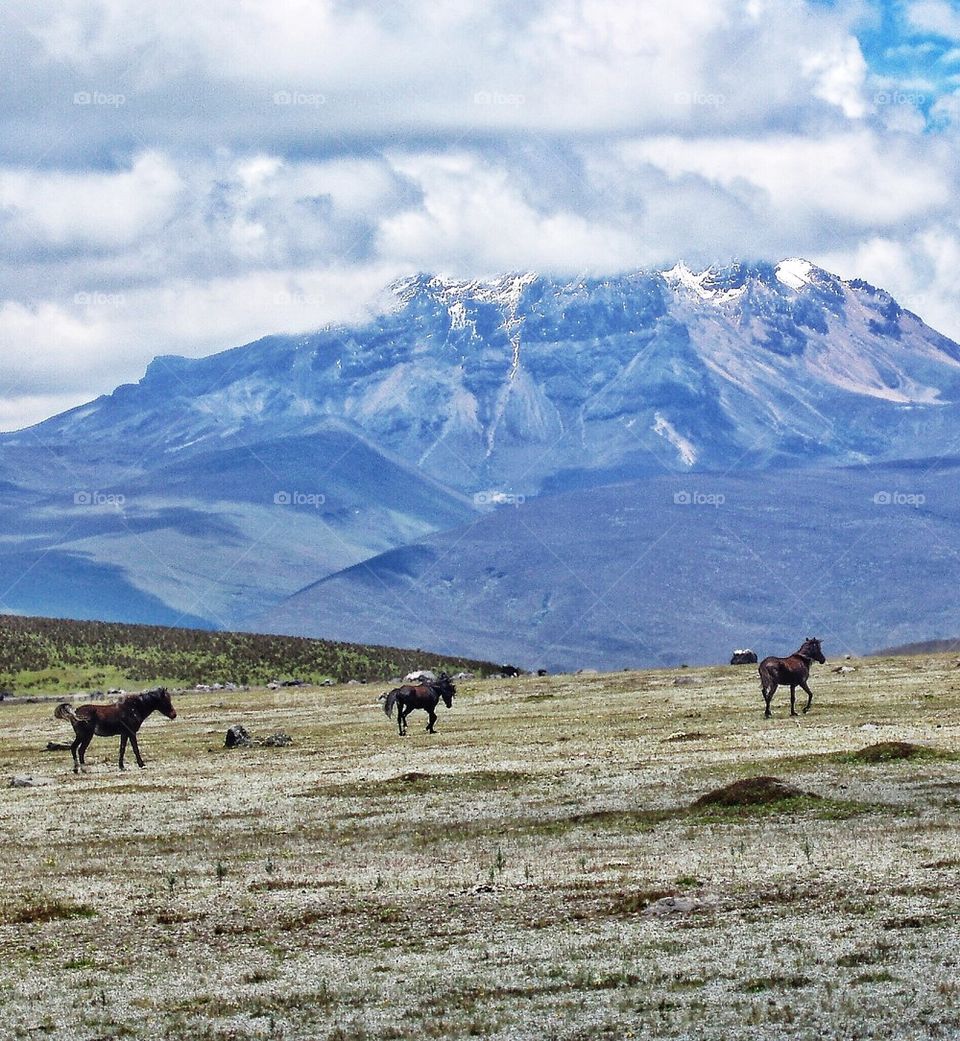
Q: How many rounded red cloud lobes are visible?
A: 0